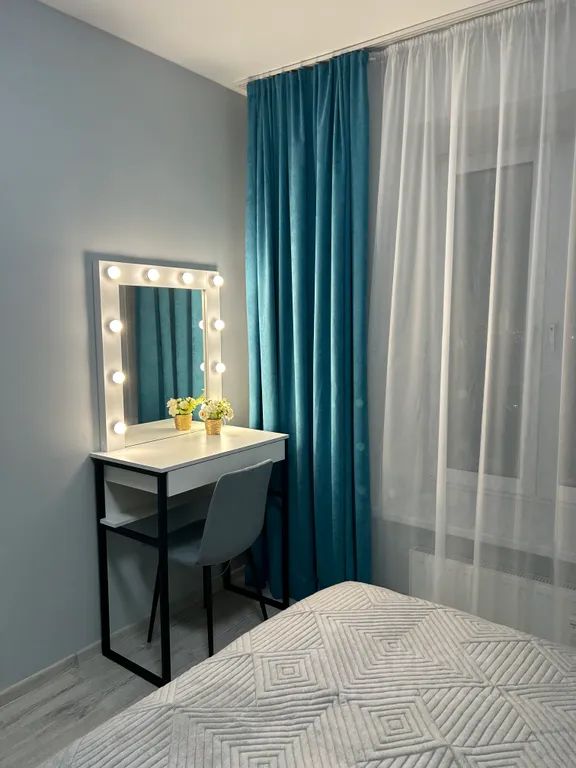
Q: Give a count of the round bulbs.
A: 9